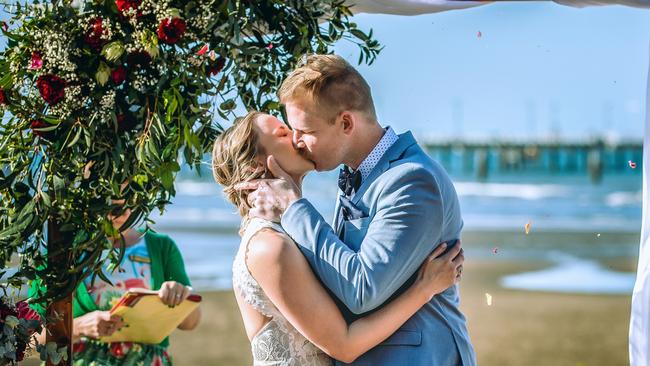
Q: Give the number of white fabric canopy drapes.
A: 2